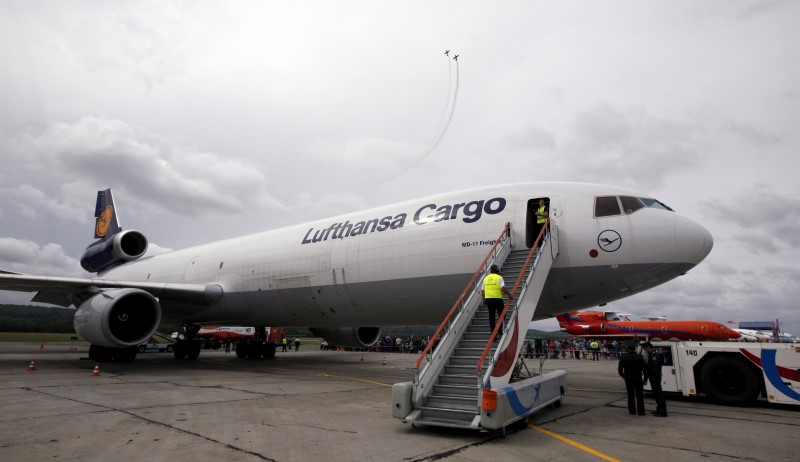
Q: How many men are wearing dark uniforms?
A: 2